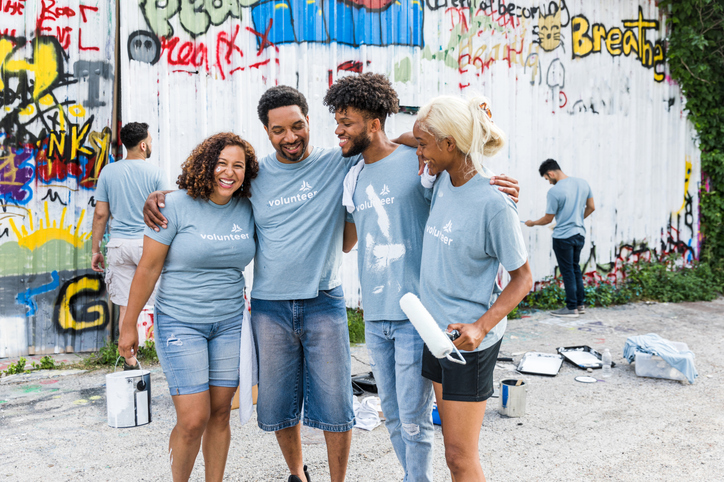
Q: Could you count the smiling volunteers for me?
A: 4